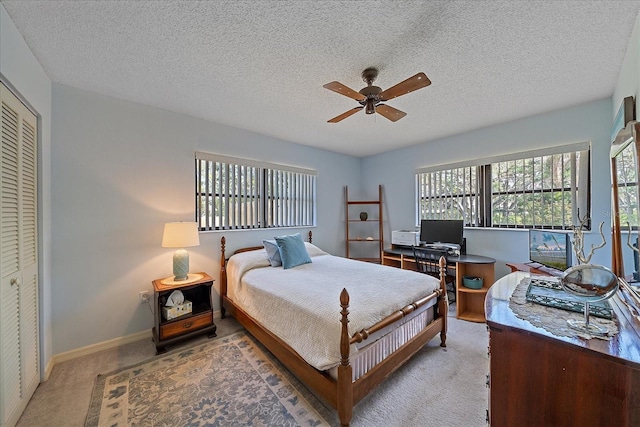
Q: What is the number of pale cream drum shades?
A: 1